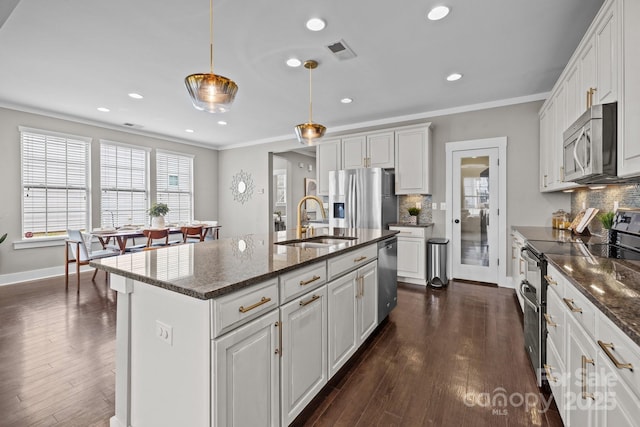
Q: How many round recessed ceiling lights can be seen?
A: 9